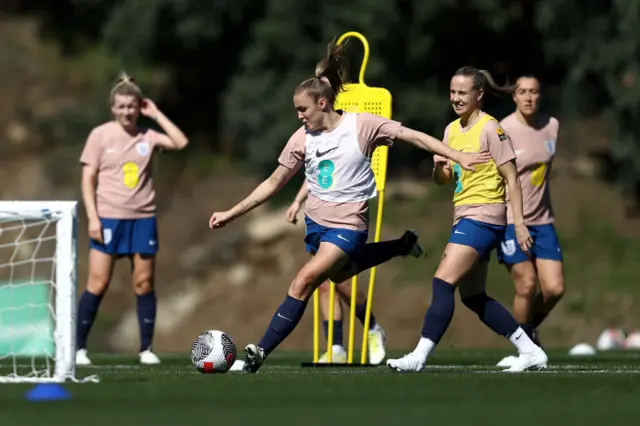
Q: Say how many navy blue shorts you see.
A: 4